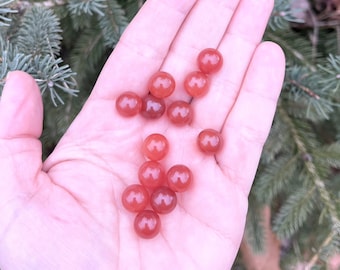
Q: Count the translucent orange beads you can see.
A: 13